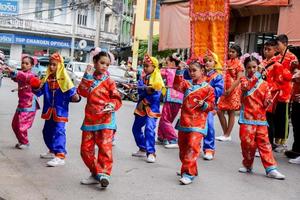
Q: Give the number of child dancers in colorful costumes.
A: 8